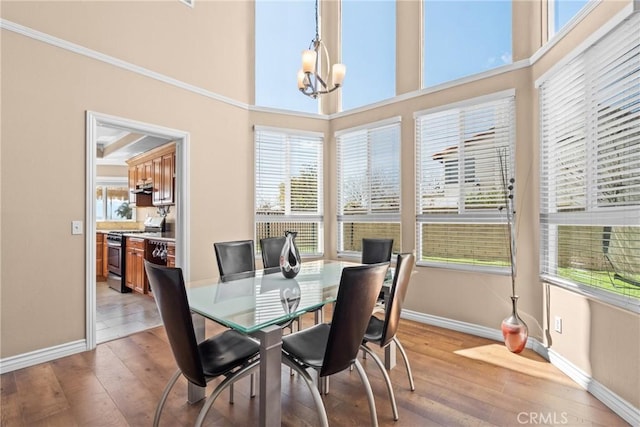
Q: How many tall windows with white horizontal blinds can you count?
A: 4